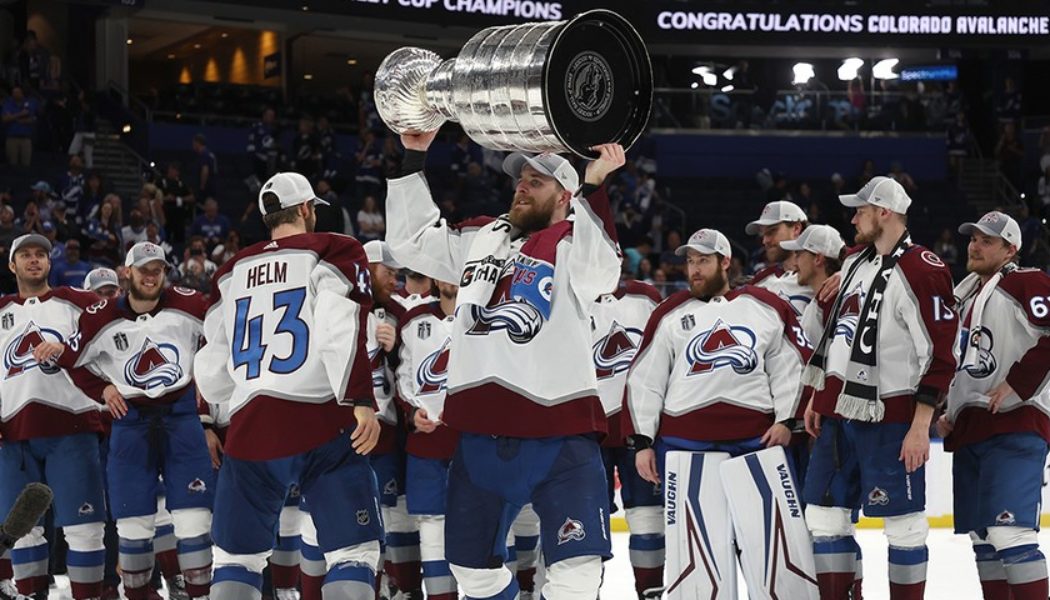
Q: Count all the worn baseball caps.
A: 11